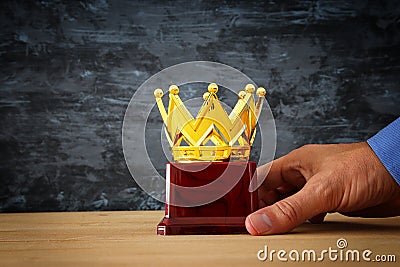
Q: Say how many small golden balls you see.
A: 7